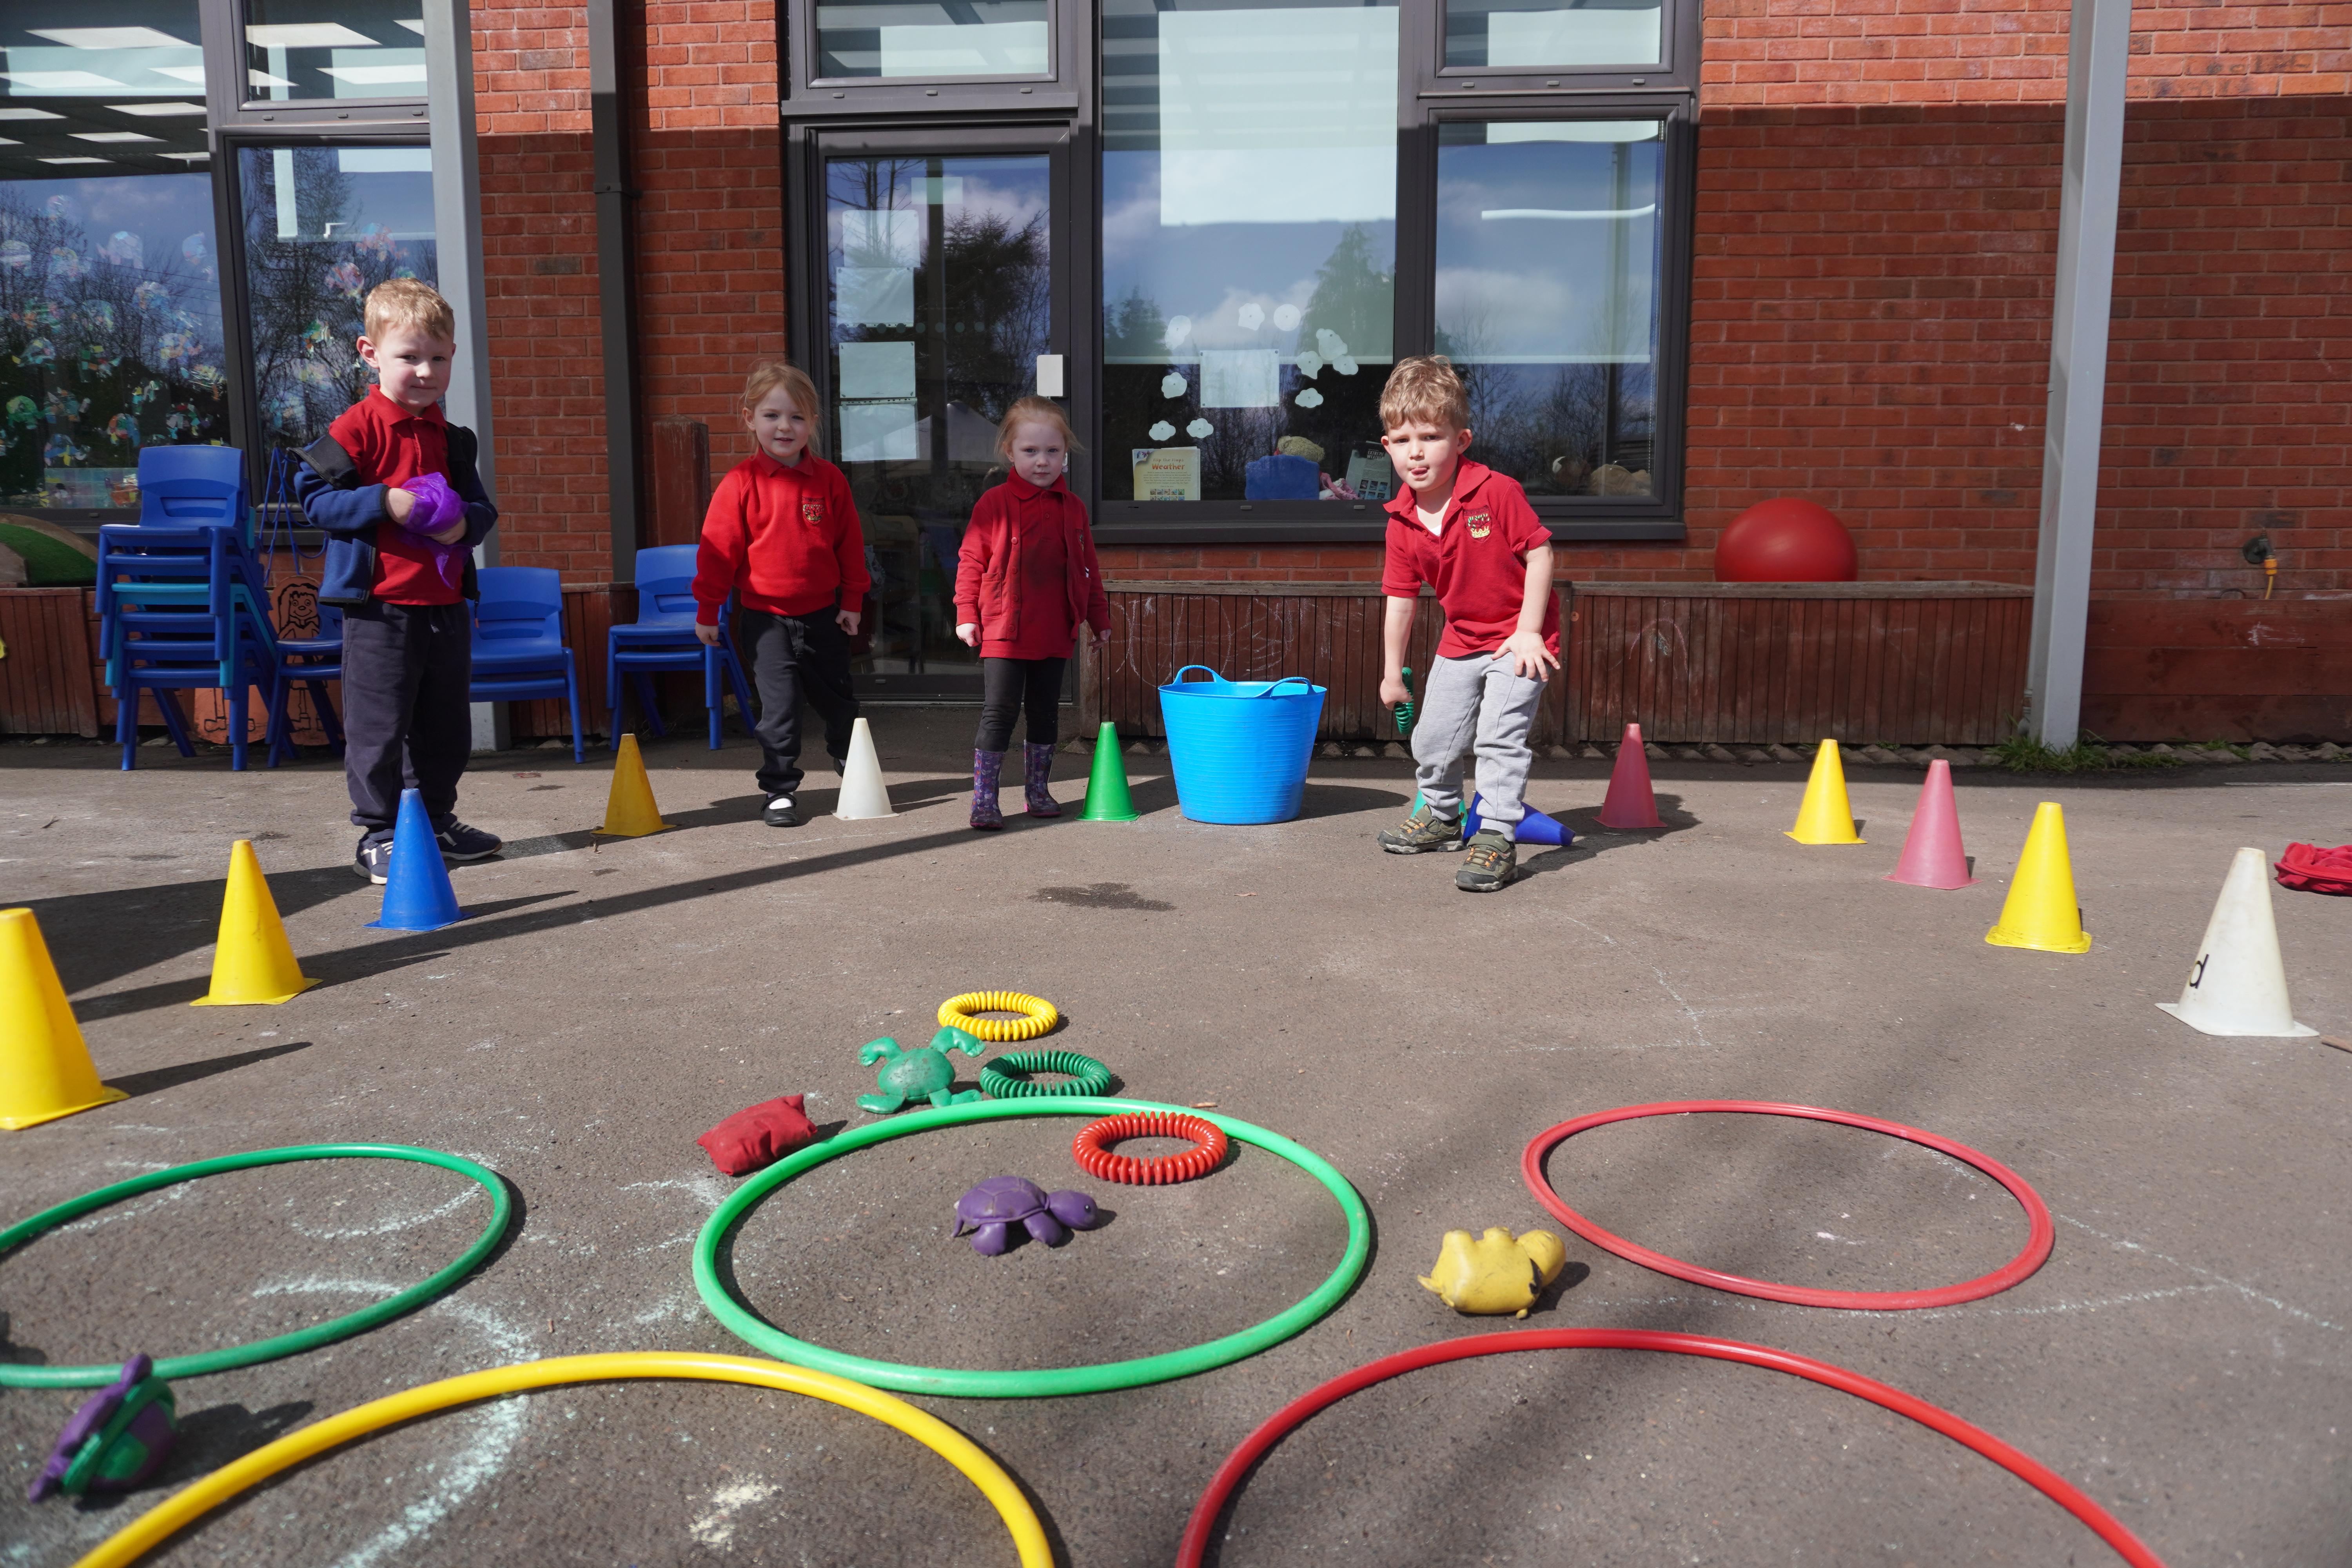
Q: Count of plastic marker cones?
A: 13